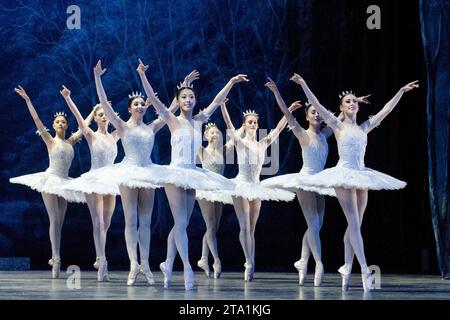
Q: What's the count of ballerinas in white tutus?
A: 8